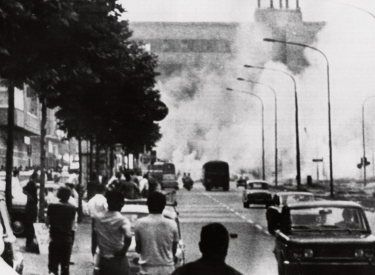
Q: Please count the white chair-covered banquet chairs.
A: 0